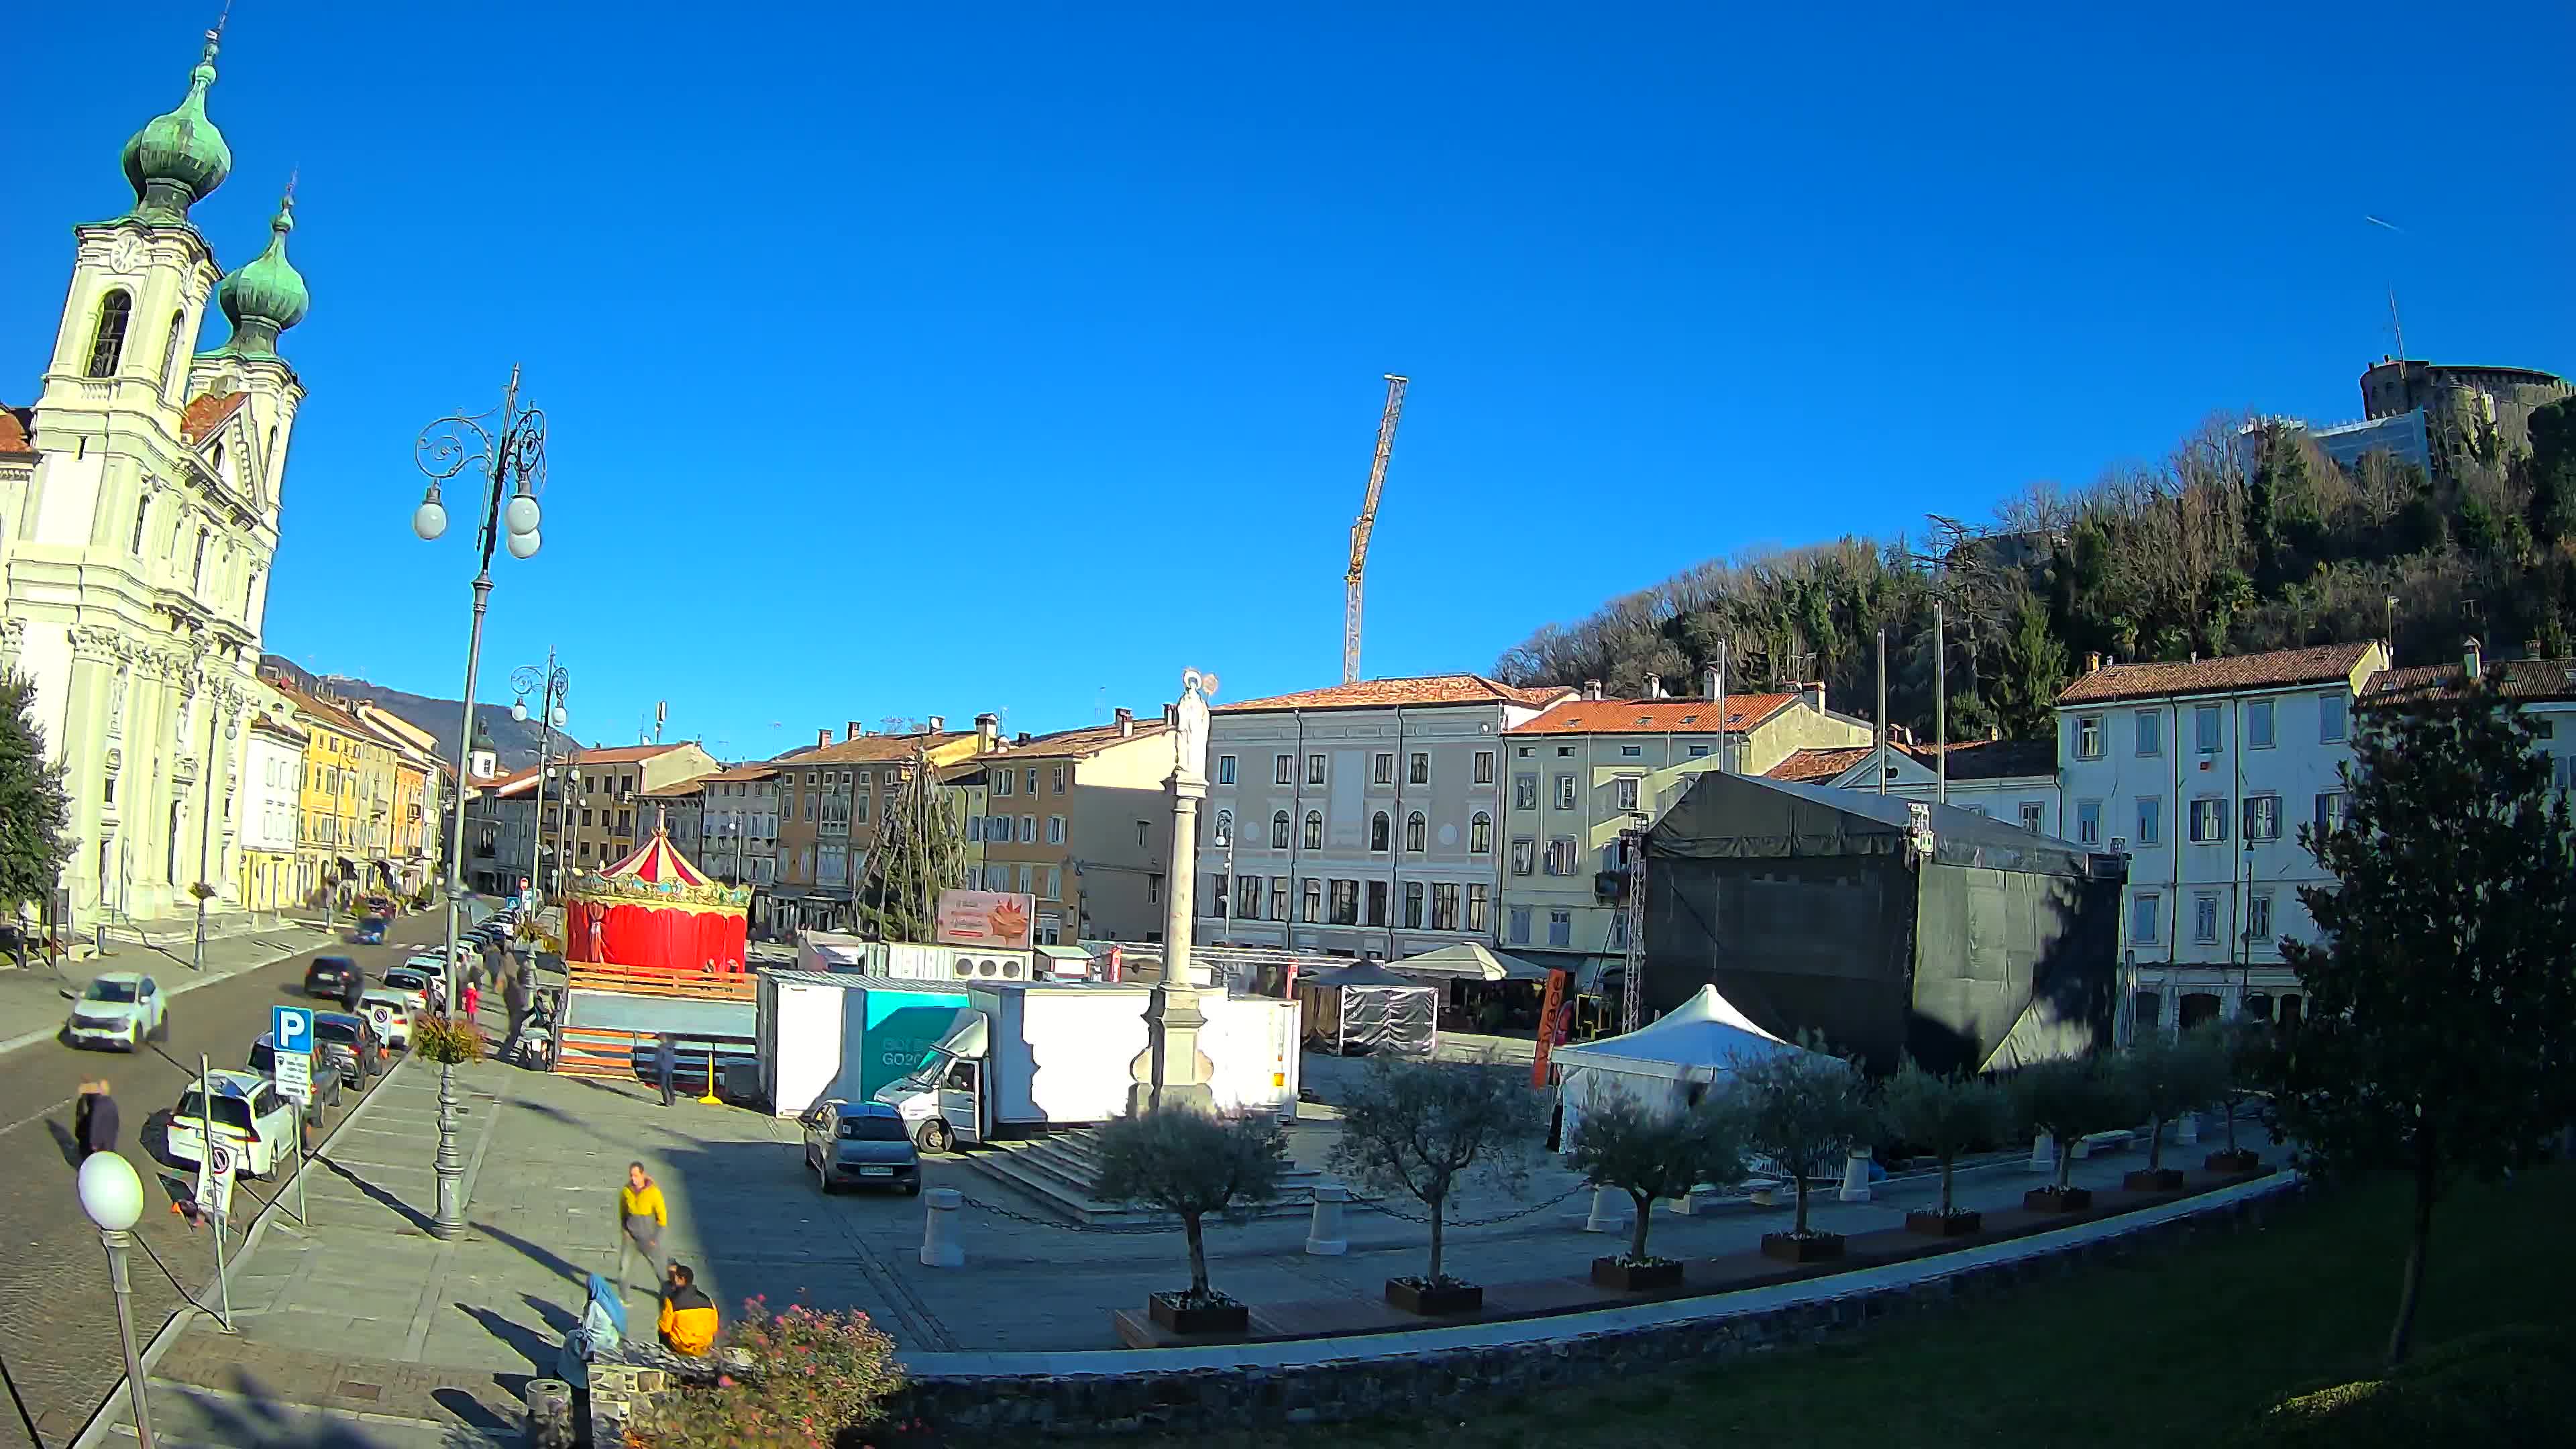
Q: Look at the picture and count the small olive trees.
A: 8